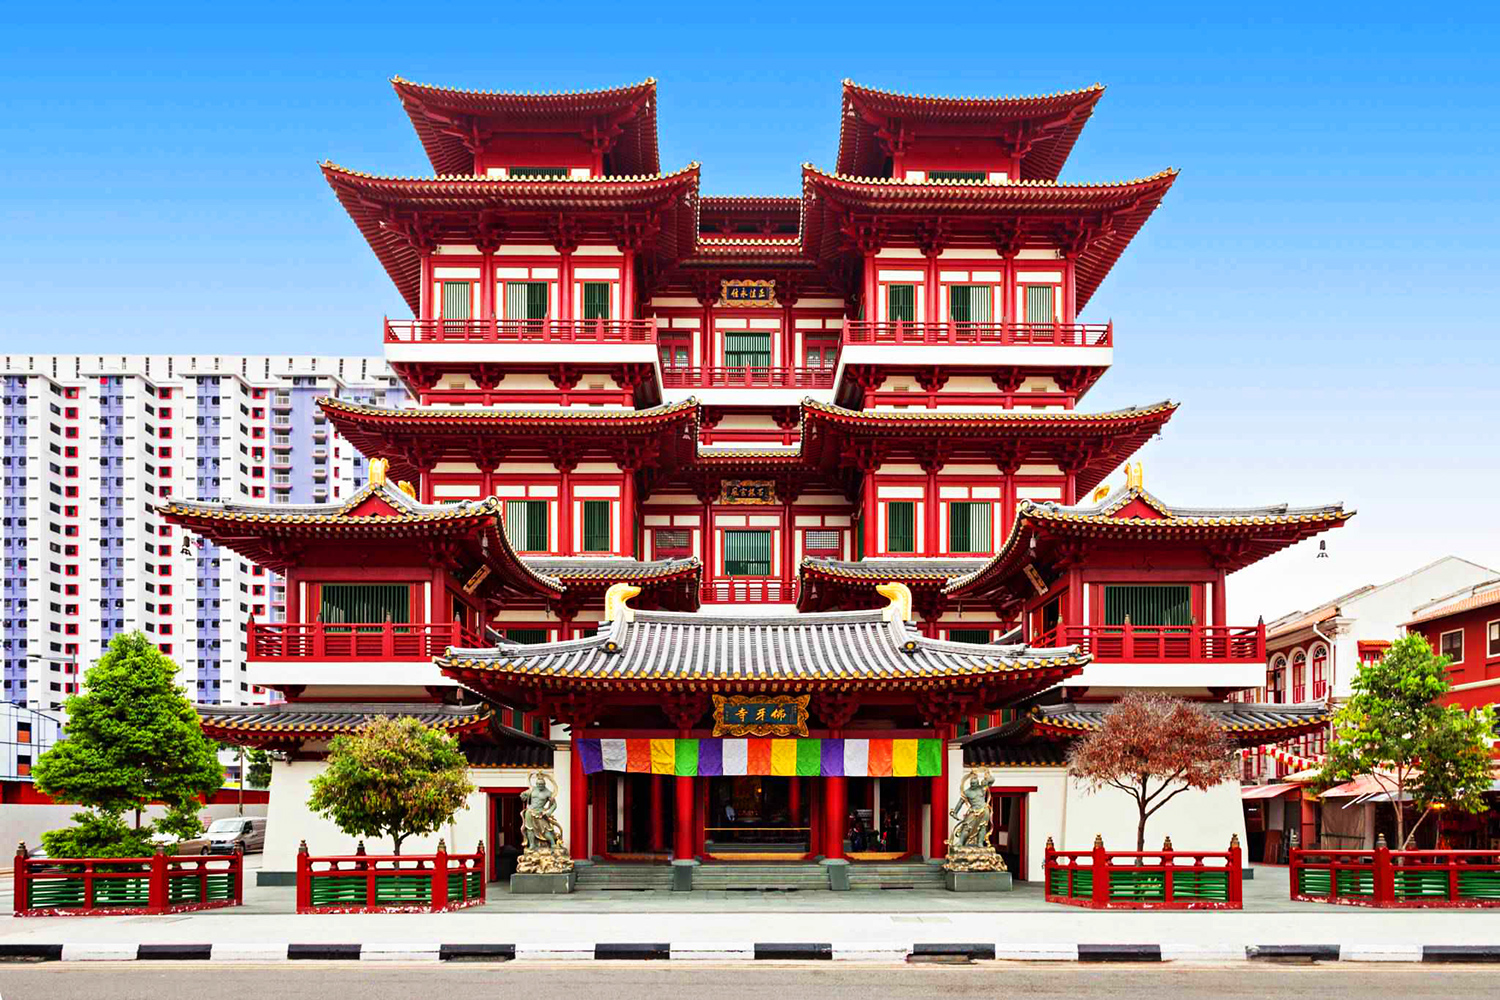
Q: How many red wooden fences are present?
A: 4